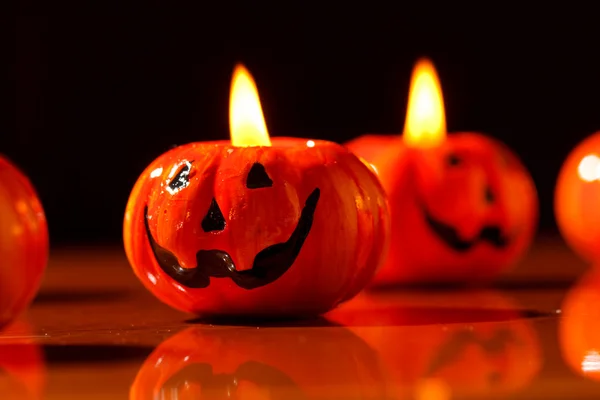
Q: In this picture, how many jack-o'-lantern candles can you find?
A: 2